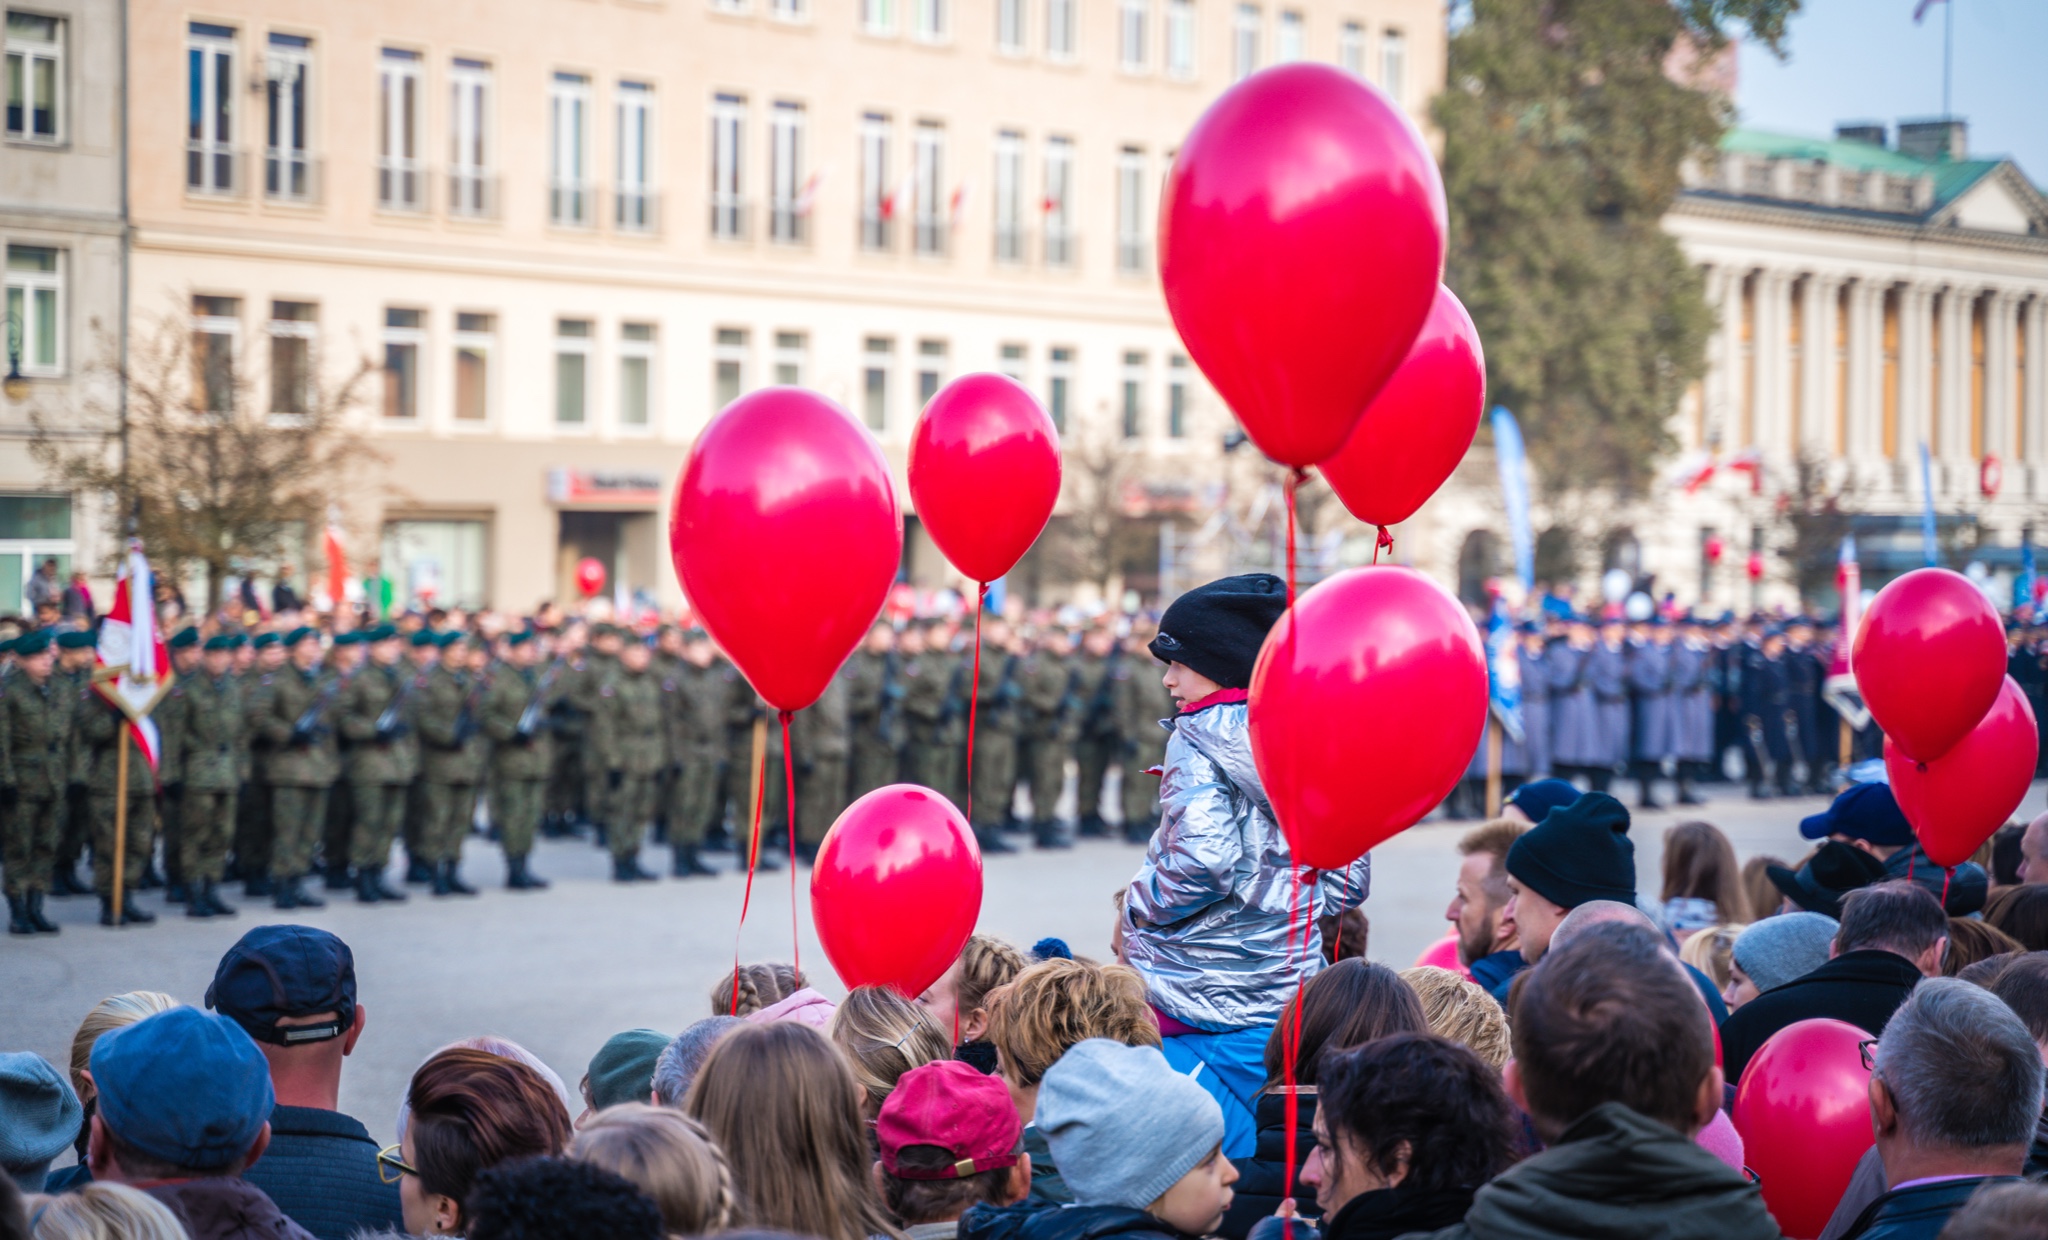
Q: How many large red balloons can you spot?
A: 9